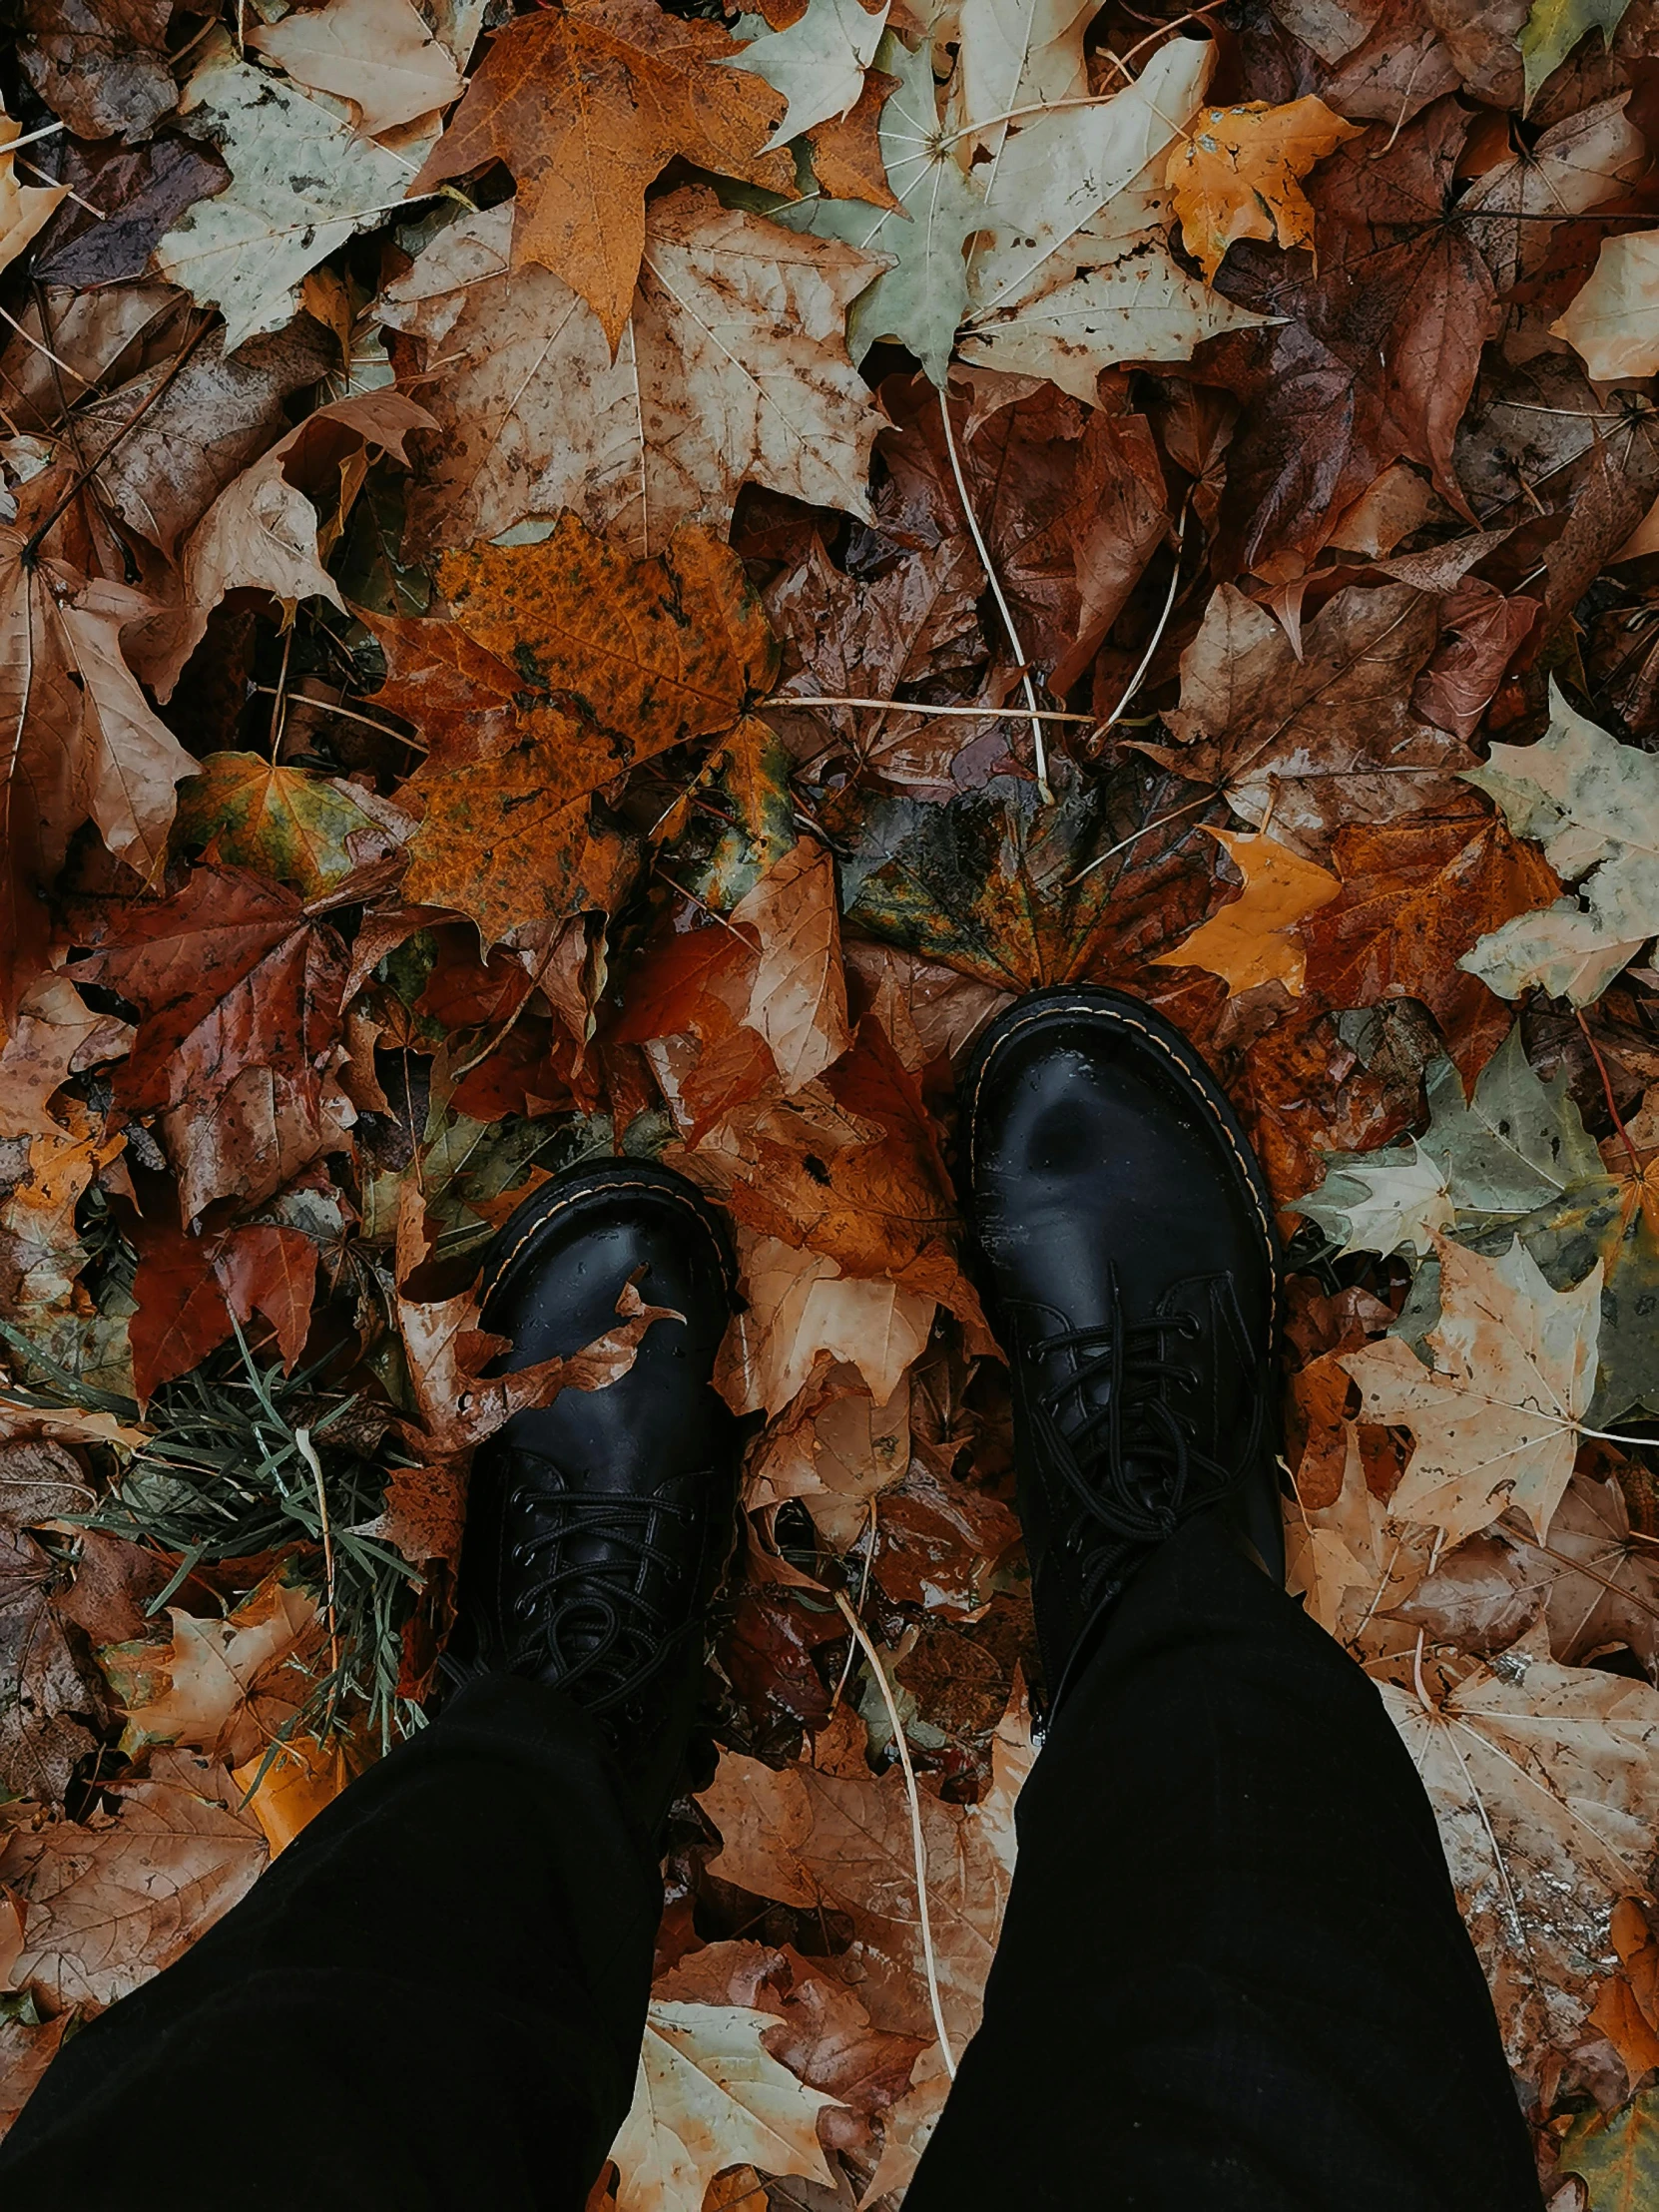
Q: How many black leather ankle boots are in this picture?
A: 2